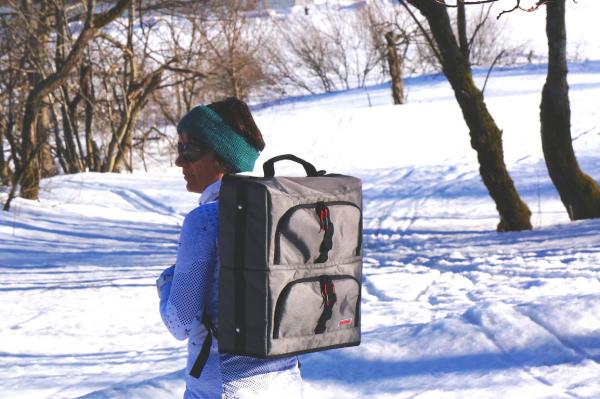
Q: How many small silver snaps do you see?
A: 2